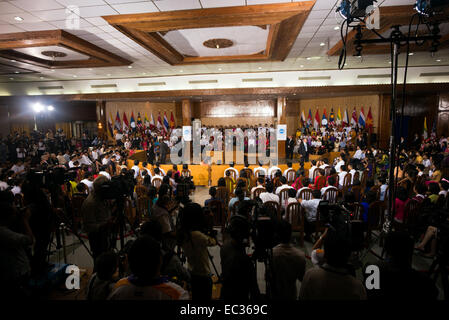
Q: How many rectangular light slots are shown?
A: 8